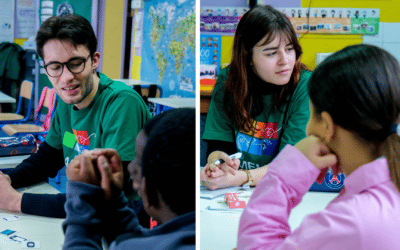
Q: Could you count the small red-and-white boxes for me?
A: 1